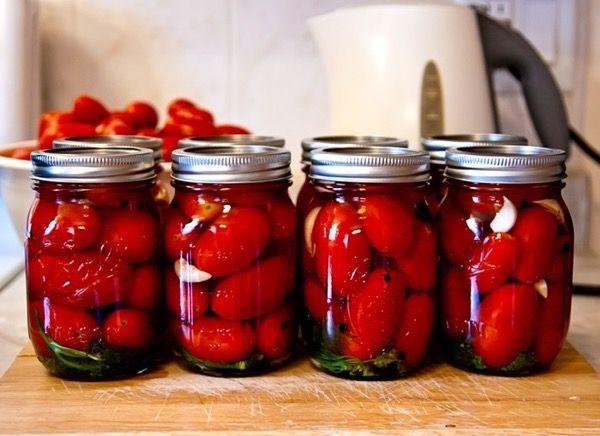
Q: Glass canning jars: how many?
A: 8